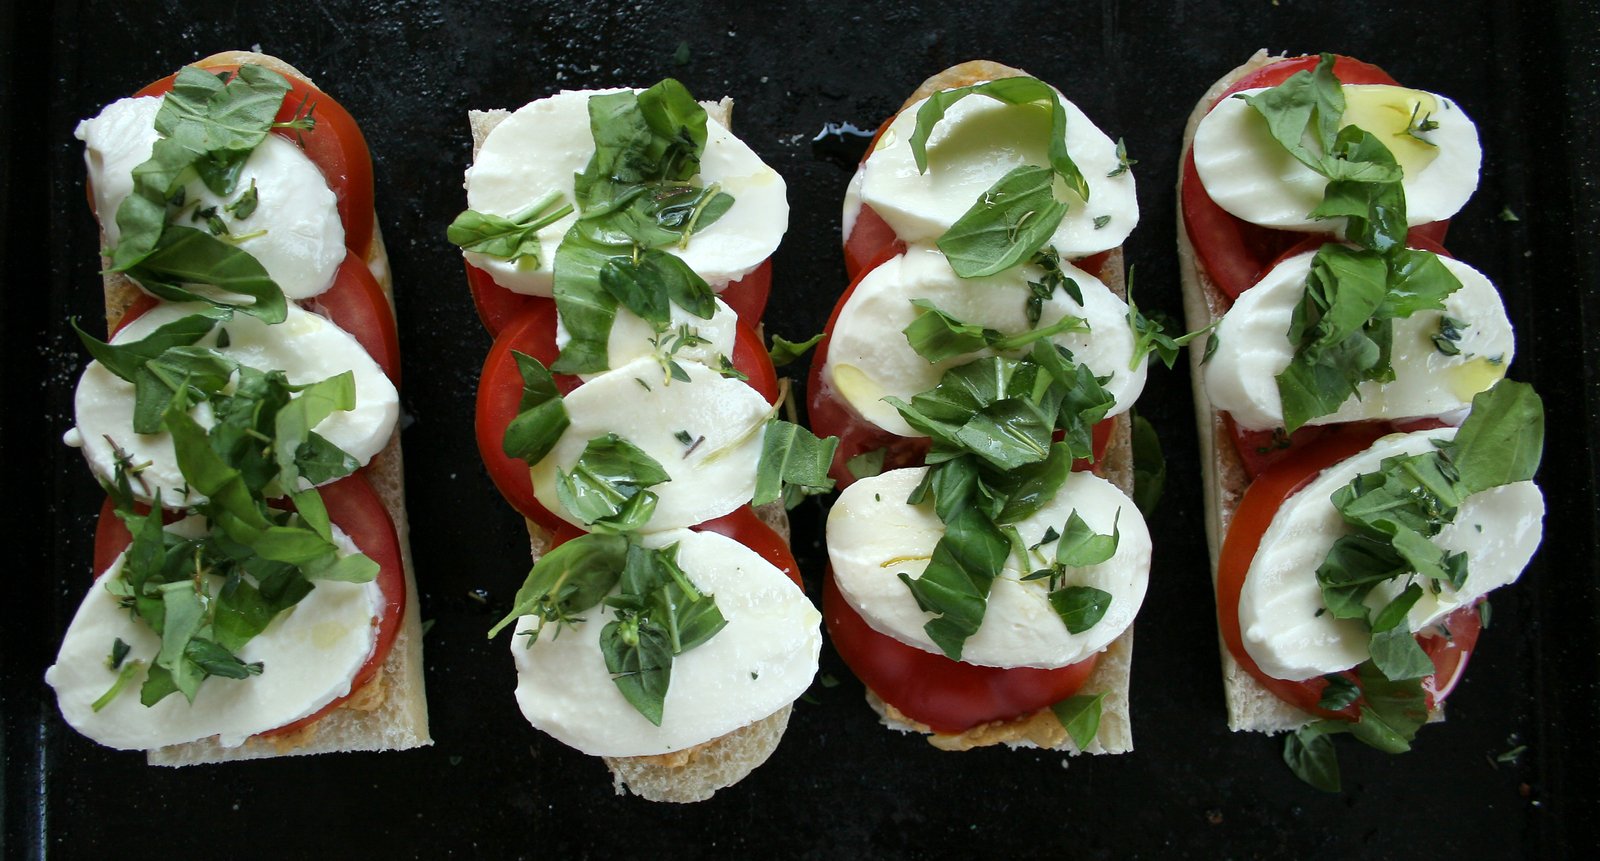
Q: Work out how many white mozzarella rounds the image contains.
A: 12